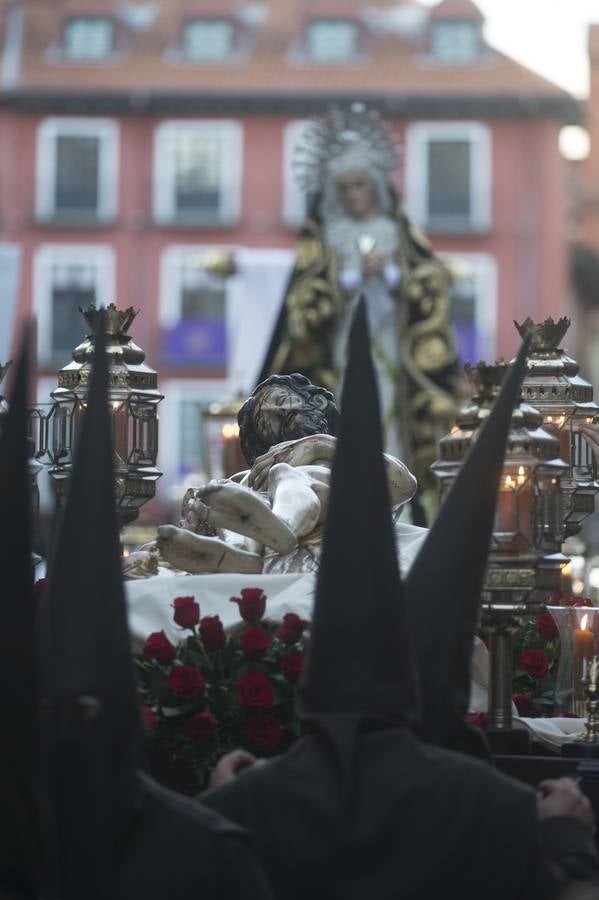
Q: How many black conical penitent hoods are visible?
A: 4